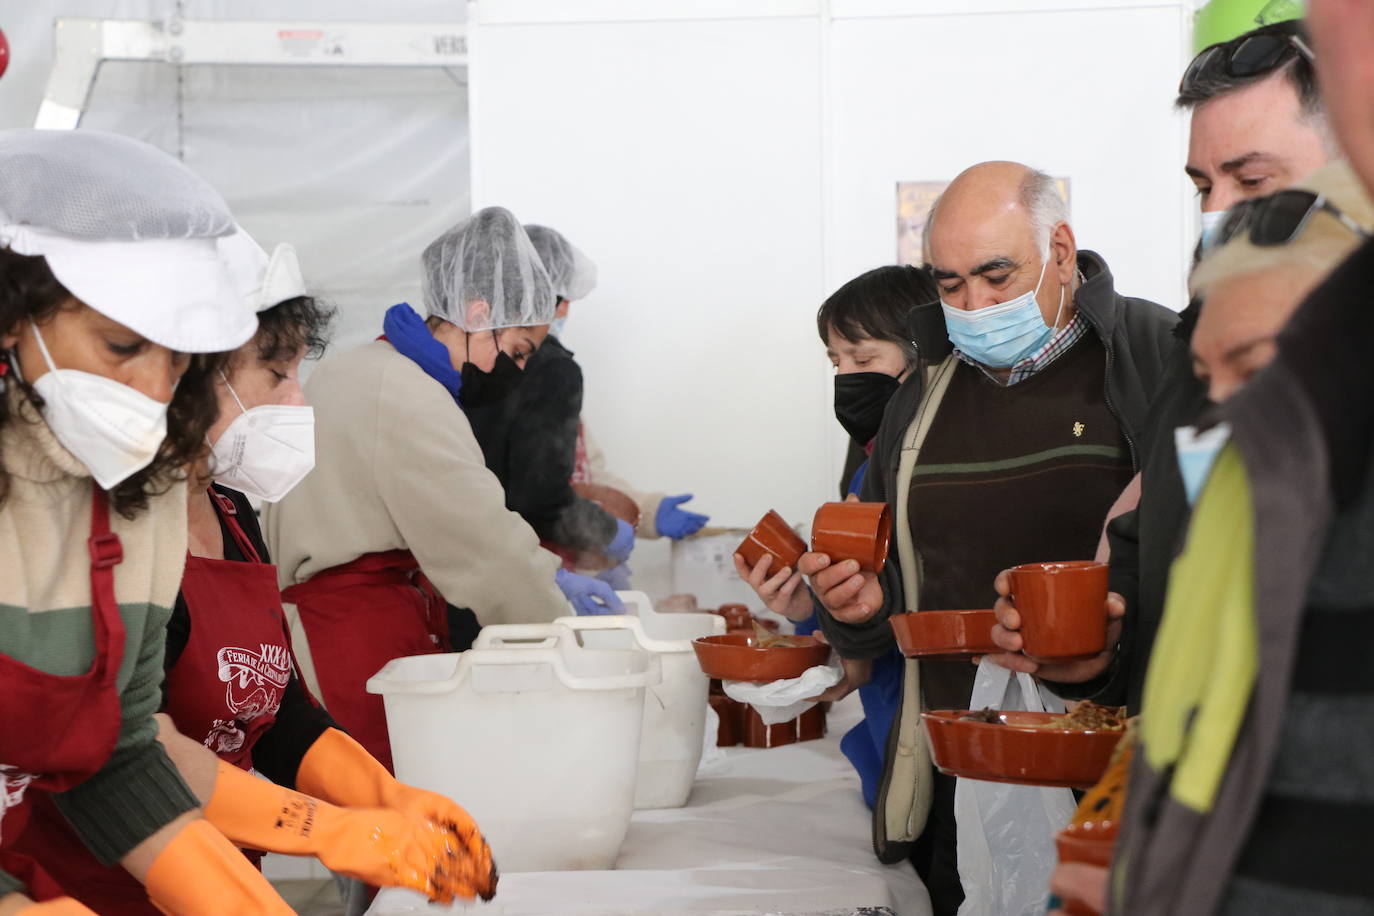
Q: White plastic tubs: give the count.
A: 2